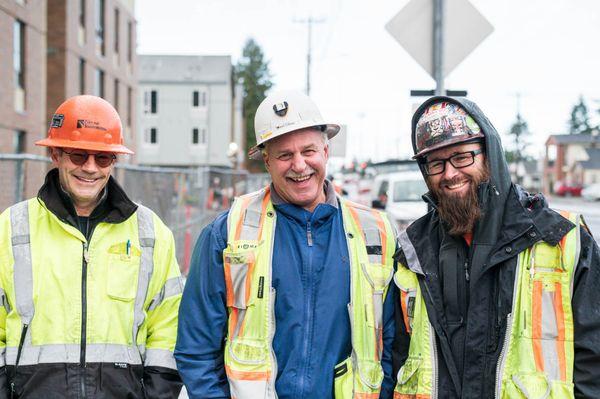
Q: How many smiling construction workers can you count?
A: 3